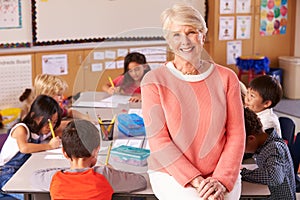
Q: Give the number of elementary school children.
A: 6